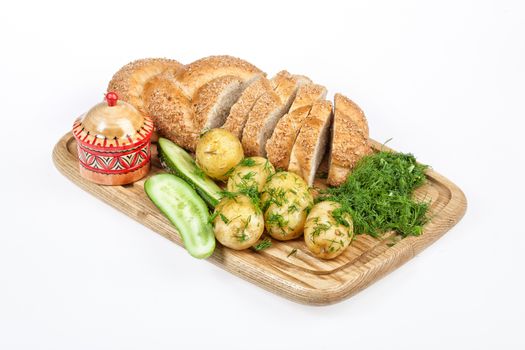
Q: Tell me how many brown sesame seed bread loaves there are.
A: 1